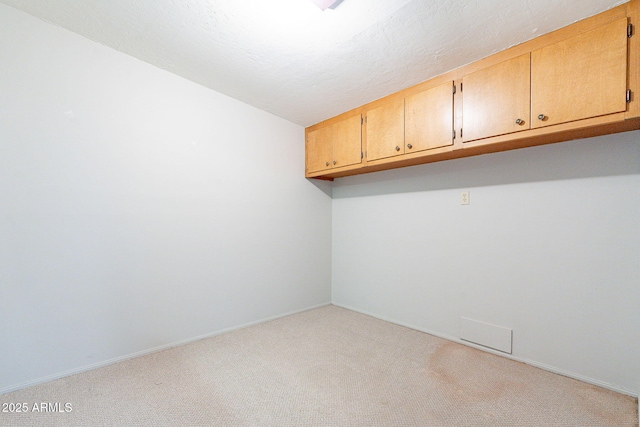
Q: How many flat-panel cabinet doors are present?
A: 6